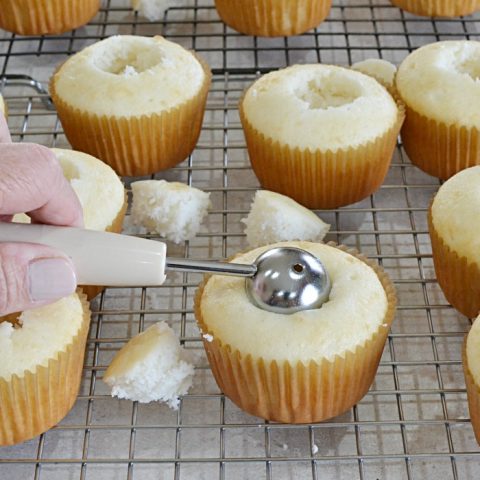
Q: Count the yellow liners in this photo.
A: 11